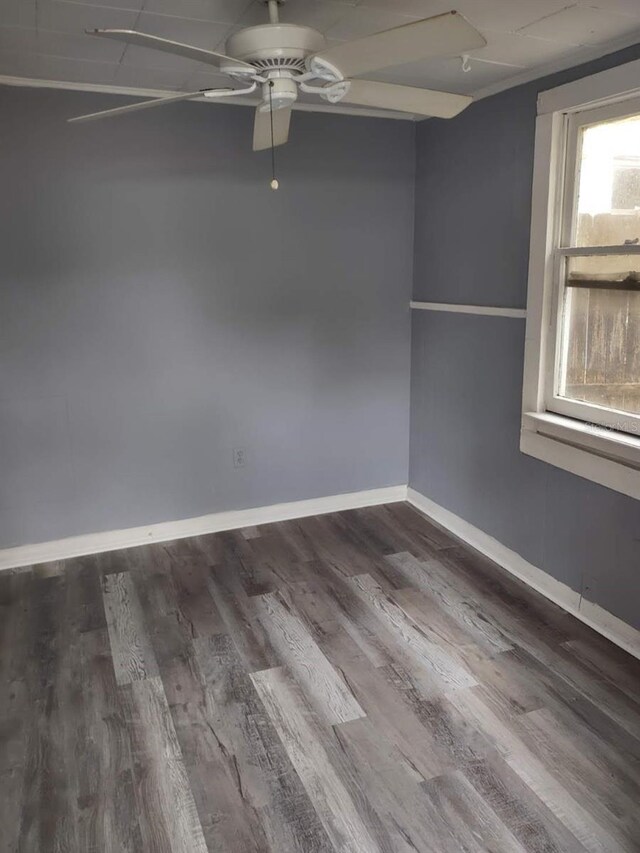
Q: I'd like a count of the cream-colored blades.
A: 5